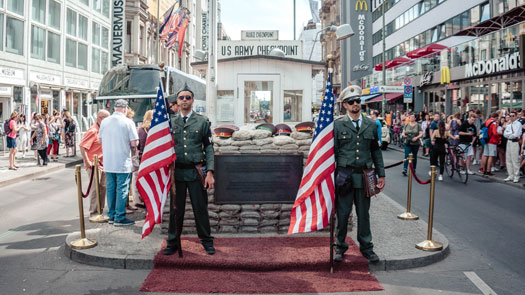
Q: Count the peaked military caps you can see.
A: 5